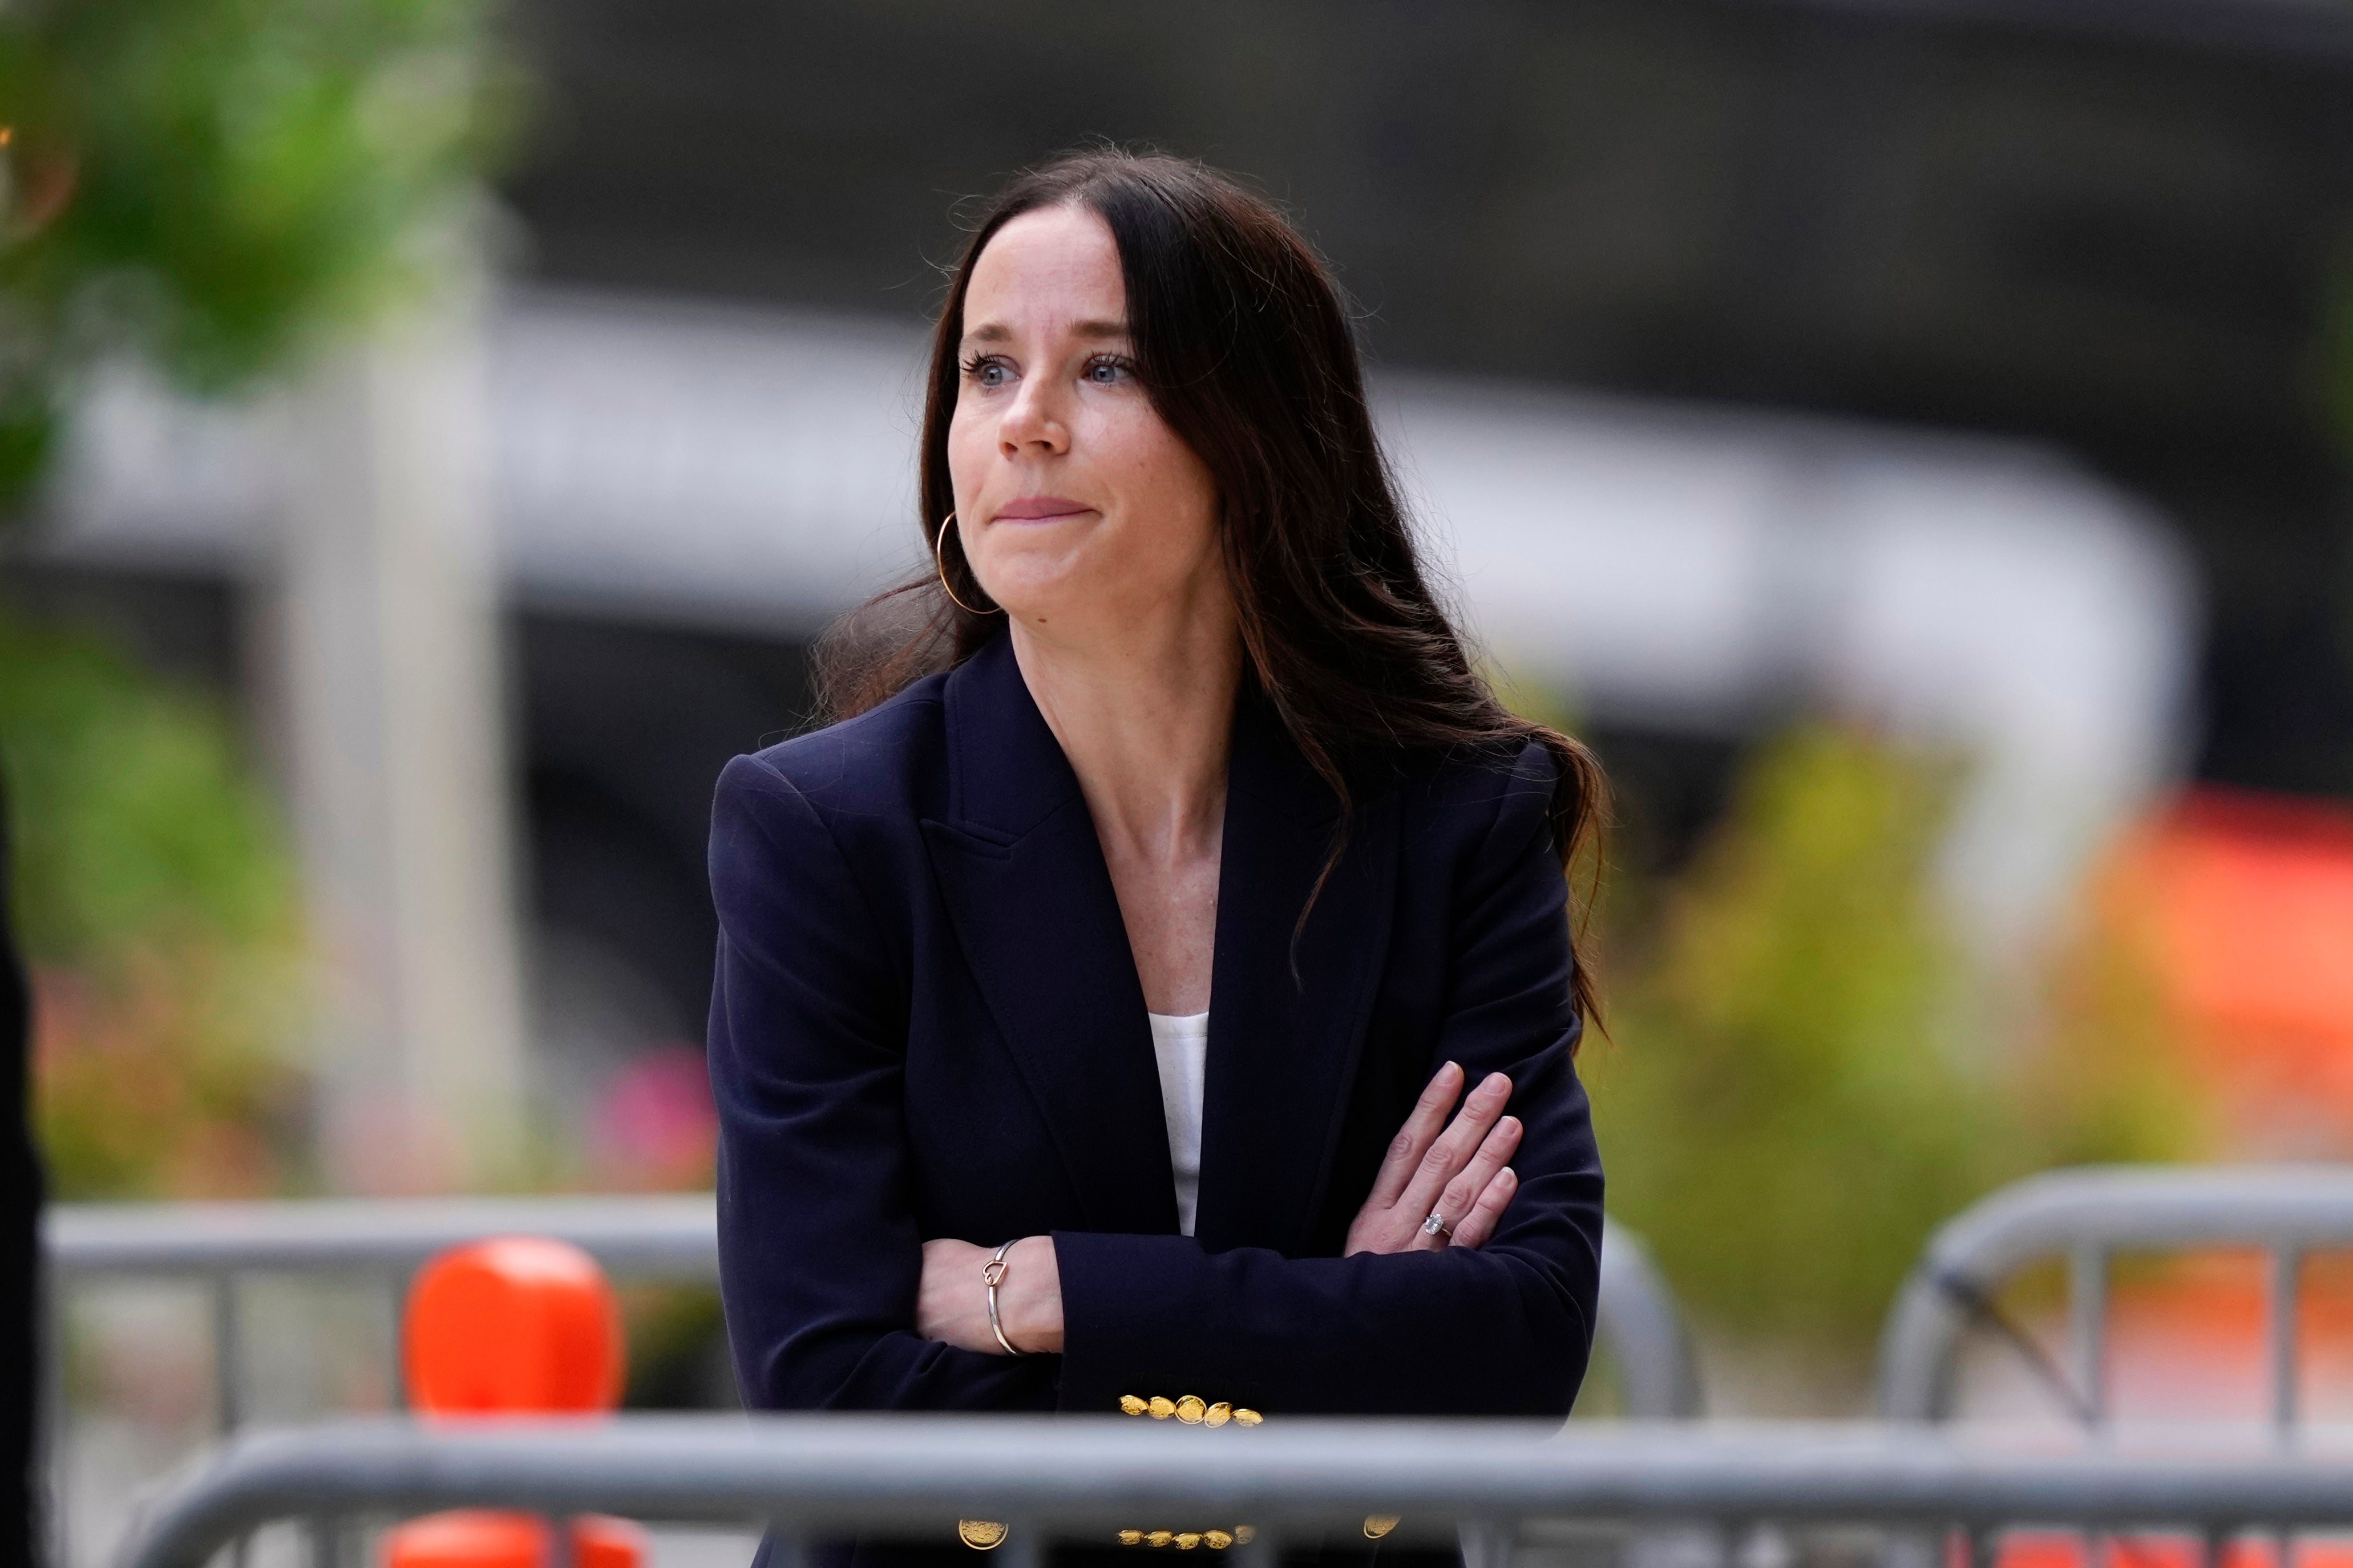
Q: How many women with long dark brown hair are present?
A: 1